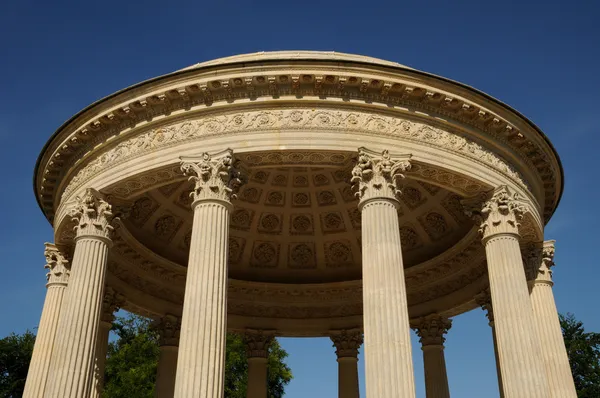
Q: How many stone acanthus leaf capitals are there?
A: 12